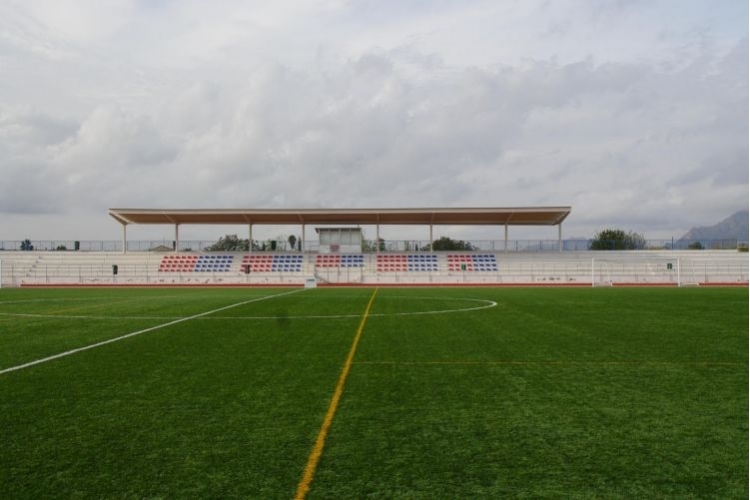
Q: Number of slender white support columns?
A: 8